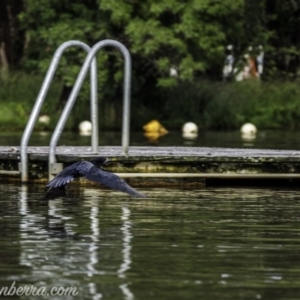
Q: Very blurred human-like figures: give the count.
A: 2